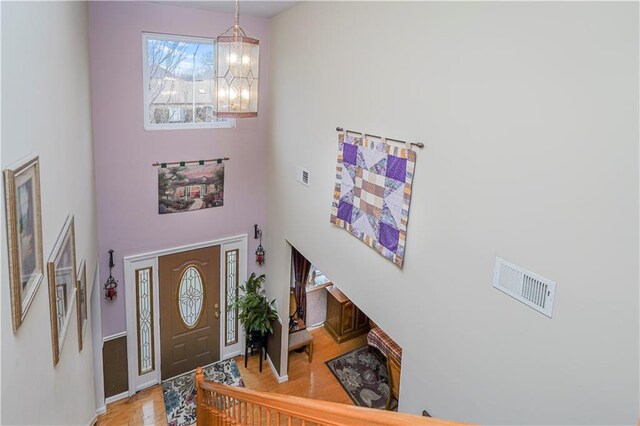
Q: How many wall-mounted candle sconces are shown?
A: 2